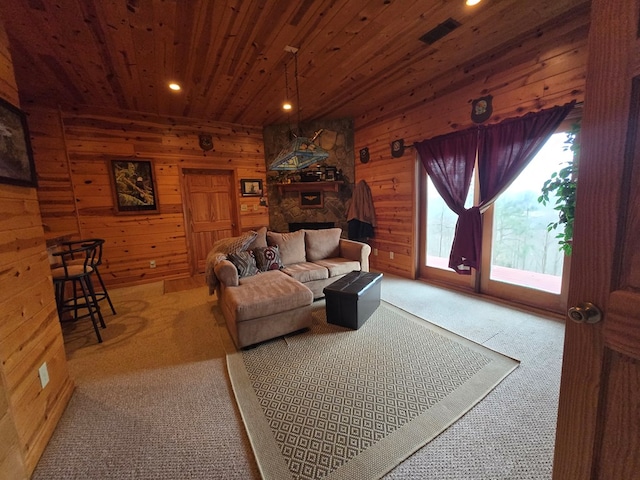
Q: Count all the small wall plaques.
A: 4